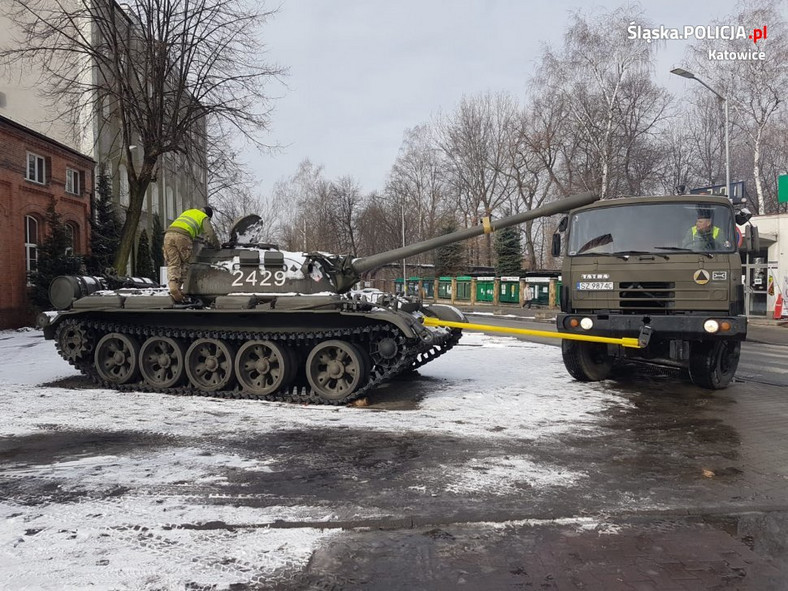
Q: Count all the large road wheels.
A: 5